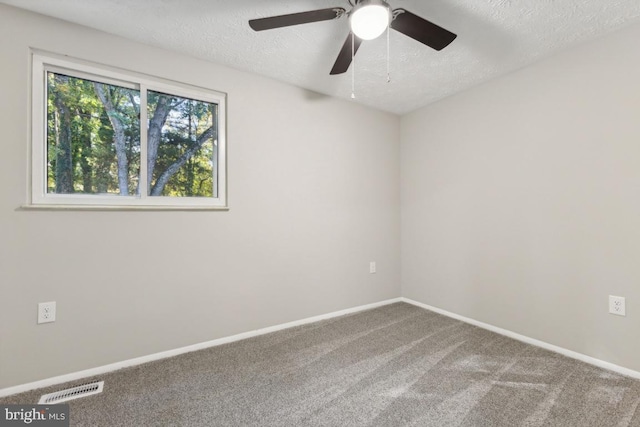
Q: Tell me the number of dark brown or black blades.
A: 3